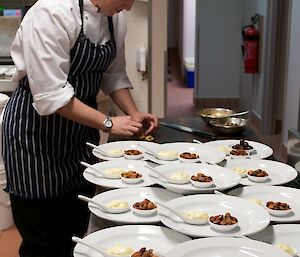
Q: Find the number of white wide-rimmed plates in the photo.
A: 12